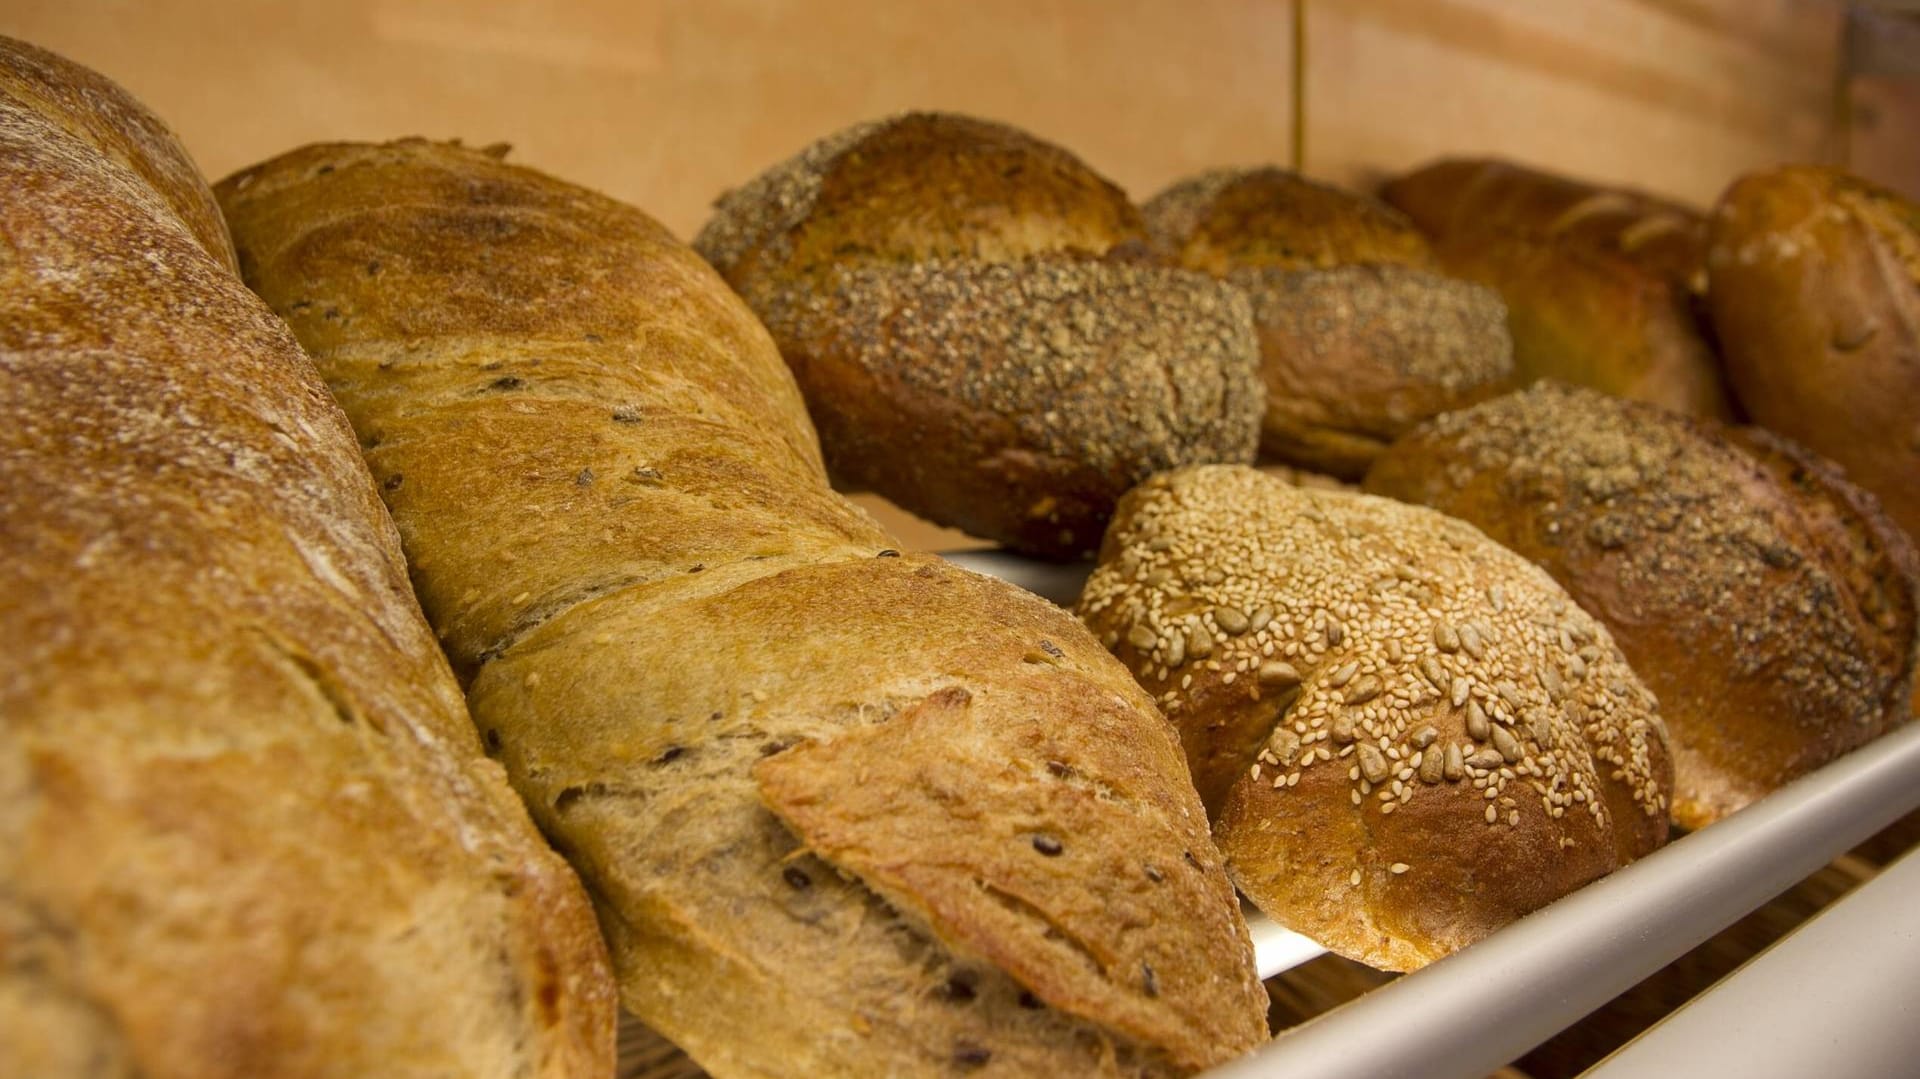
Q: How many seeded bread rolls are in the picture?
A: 4